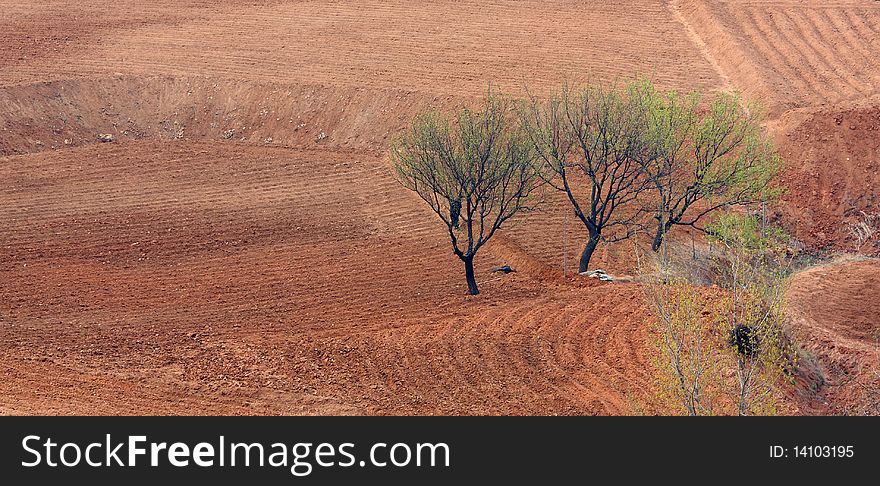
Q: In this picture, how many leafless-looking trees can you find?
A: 3